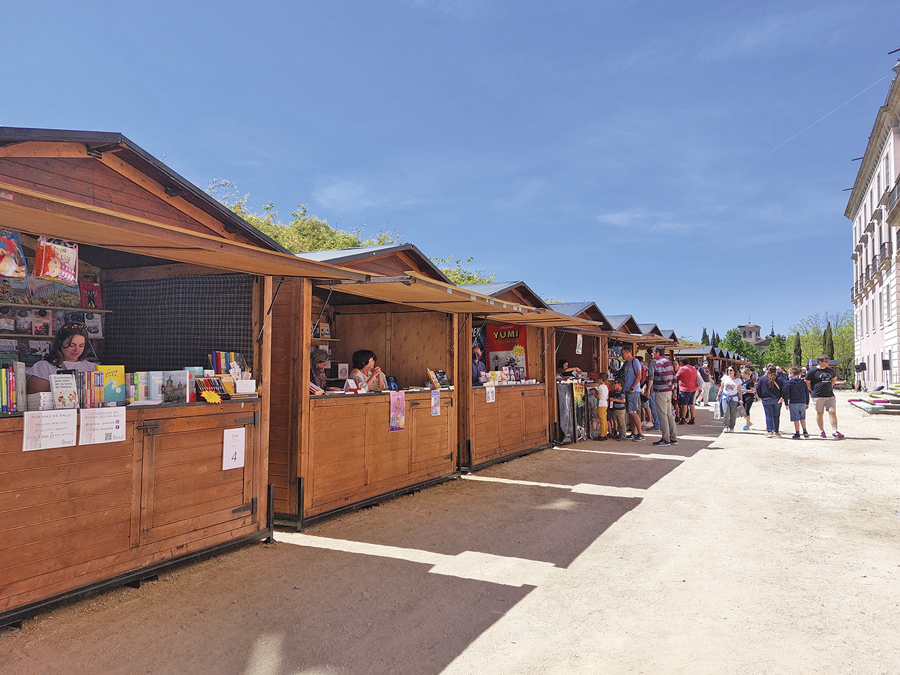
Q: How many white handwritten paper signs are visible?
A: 2